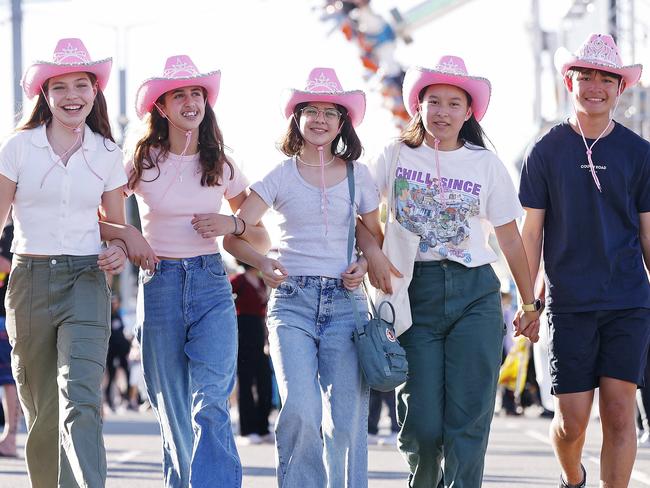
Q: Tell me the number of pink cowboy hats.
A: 5